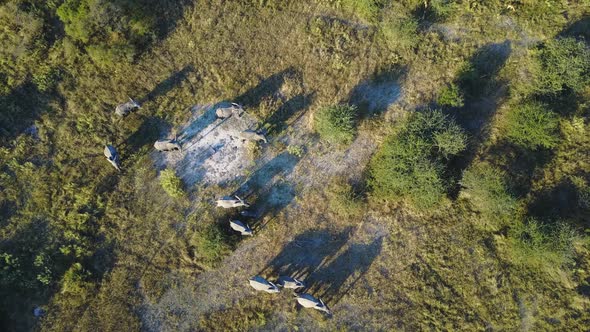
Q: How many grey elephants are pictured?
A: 10